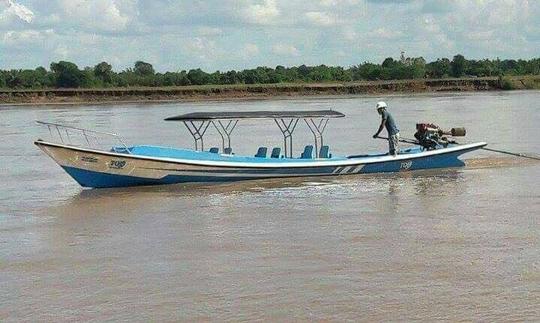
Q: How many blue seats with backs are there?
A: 6